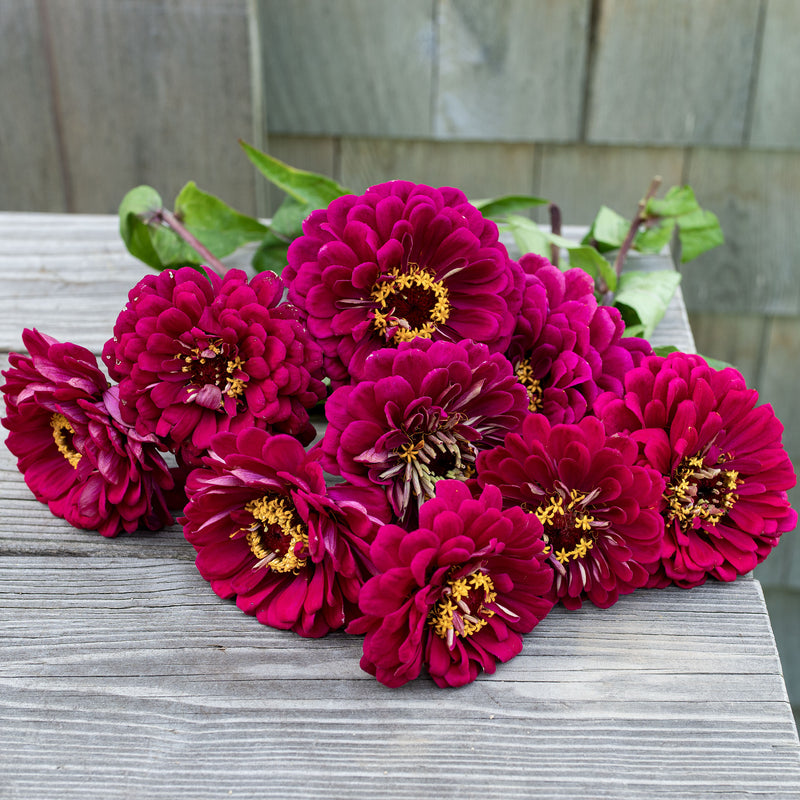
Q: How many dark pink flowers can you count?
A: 9